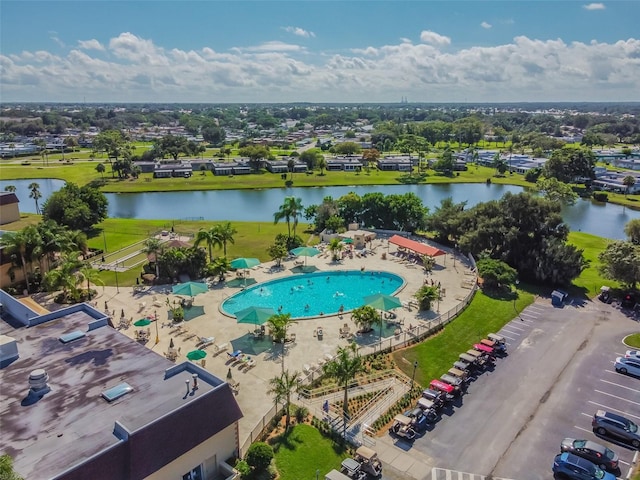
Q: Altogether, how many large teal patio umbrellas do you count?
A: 5